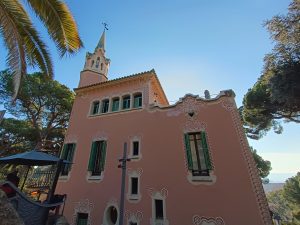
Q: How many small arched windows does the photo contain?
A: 5